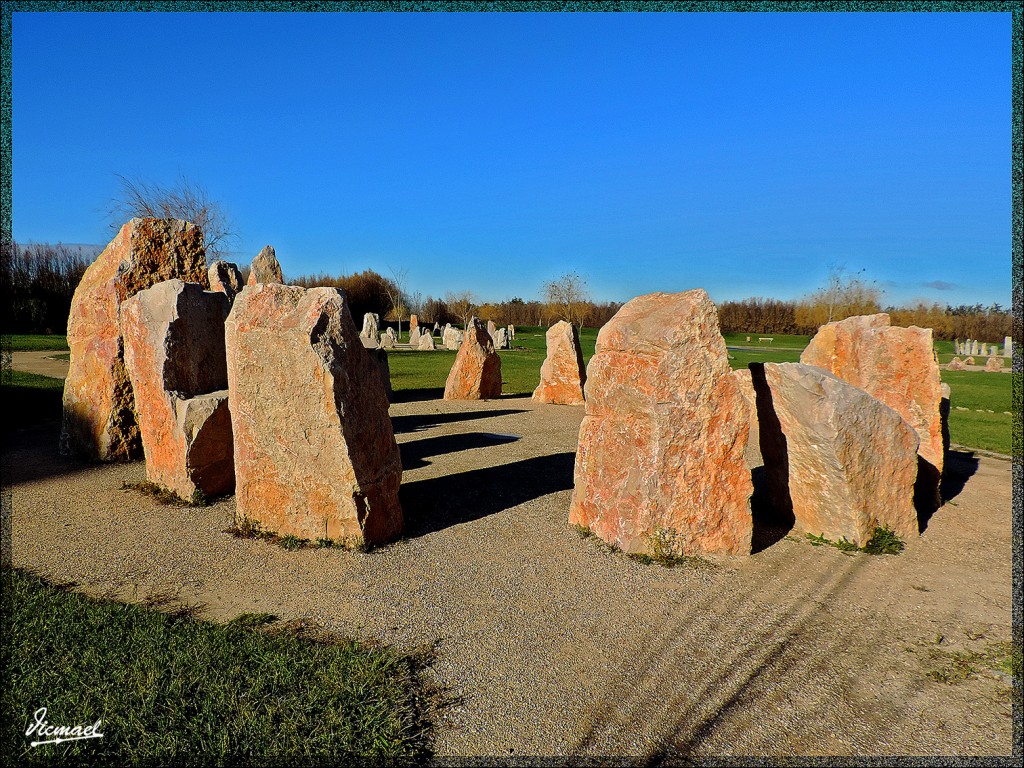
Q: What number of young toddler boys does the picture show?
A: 0